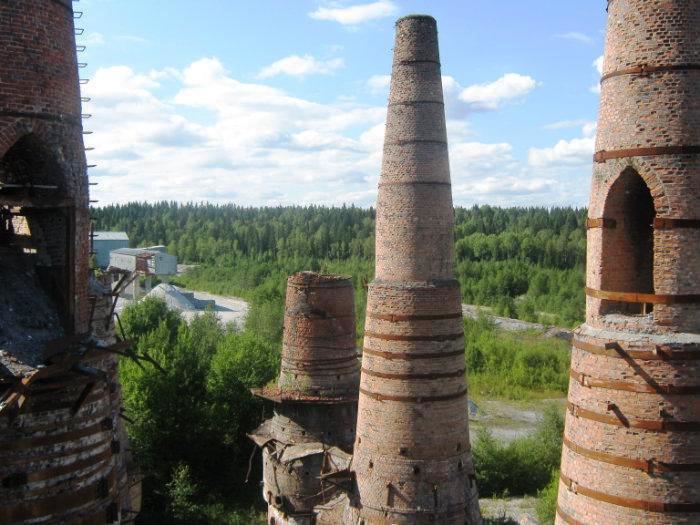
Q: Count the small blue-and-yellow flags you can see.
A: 0